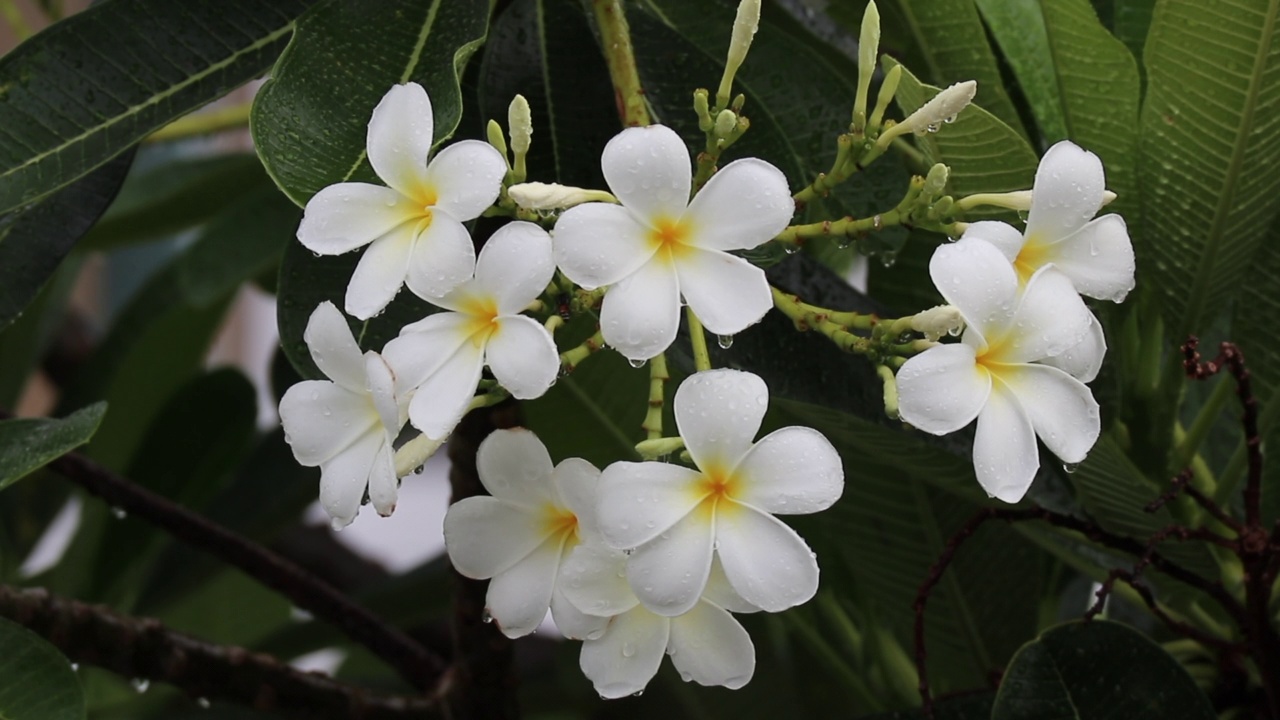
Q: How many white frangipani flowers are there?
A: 9